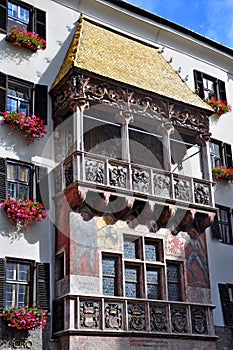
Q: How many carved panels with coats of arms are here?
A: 6